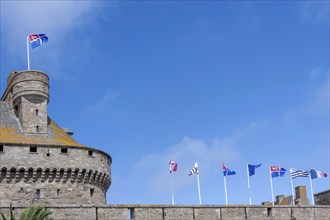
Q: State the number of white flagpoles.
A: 8